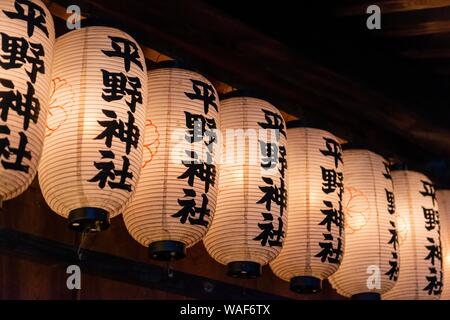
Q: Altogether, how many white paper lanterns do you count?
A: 8